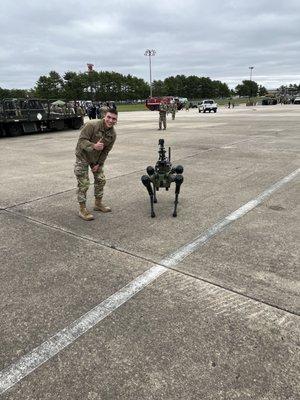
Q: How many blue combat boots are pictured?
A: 0